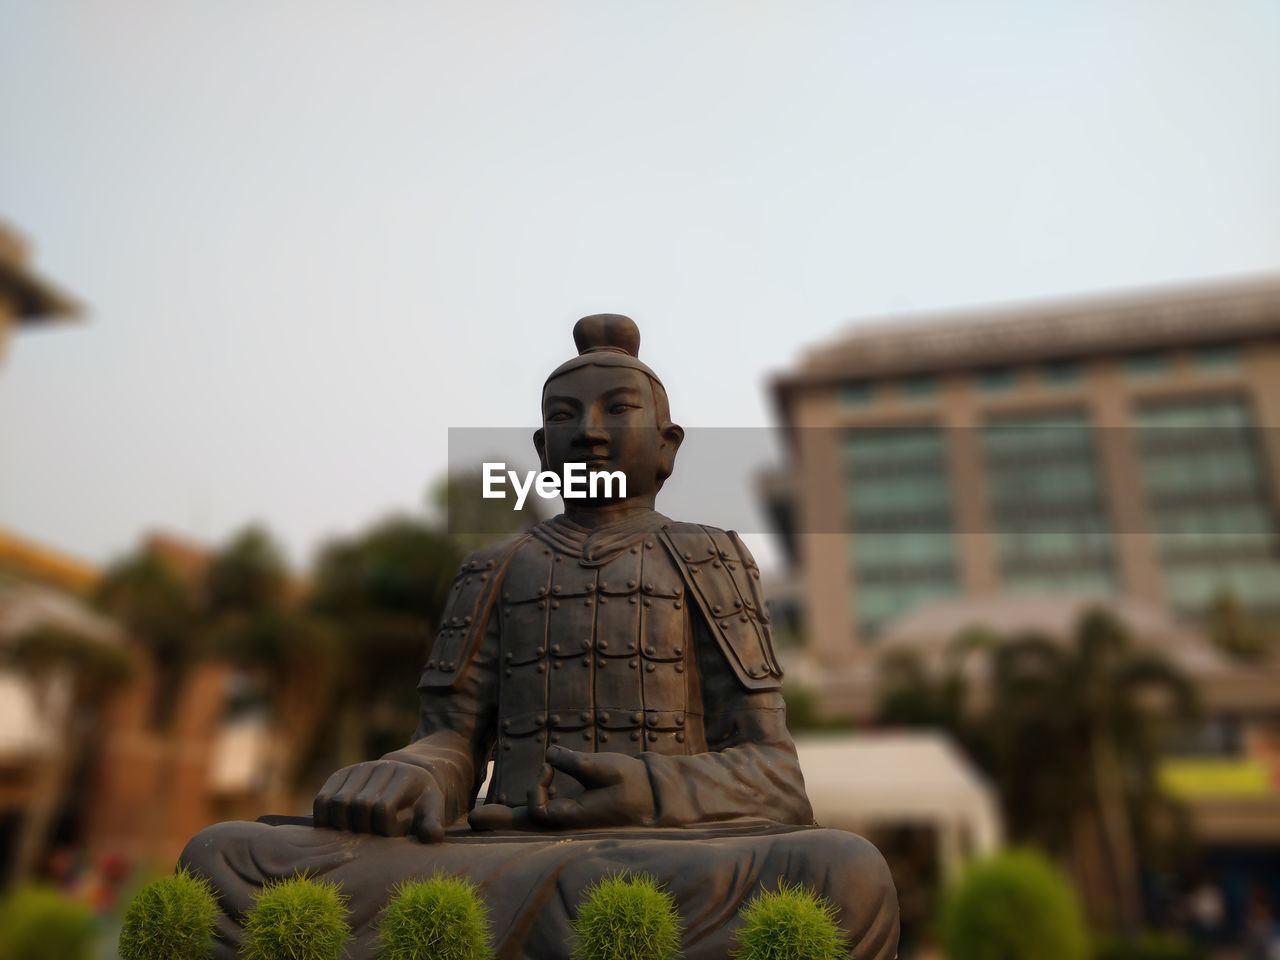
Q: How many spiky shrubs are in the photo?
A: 5